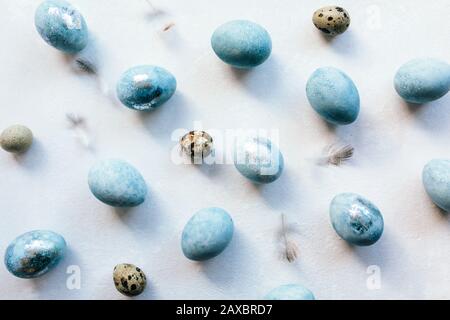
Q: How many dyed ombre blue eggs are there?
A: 12